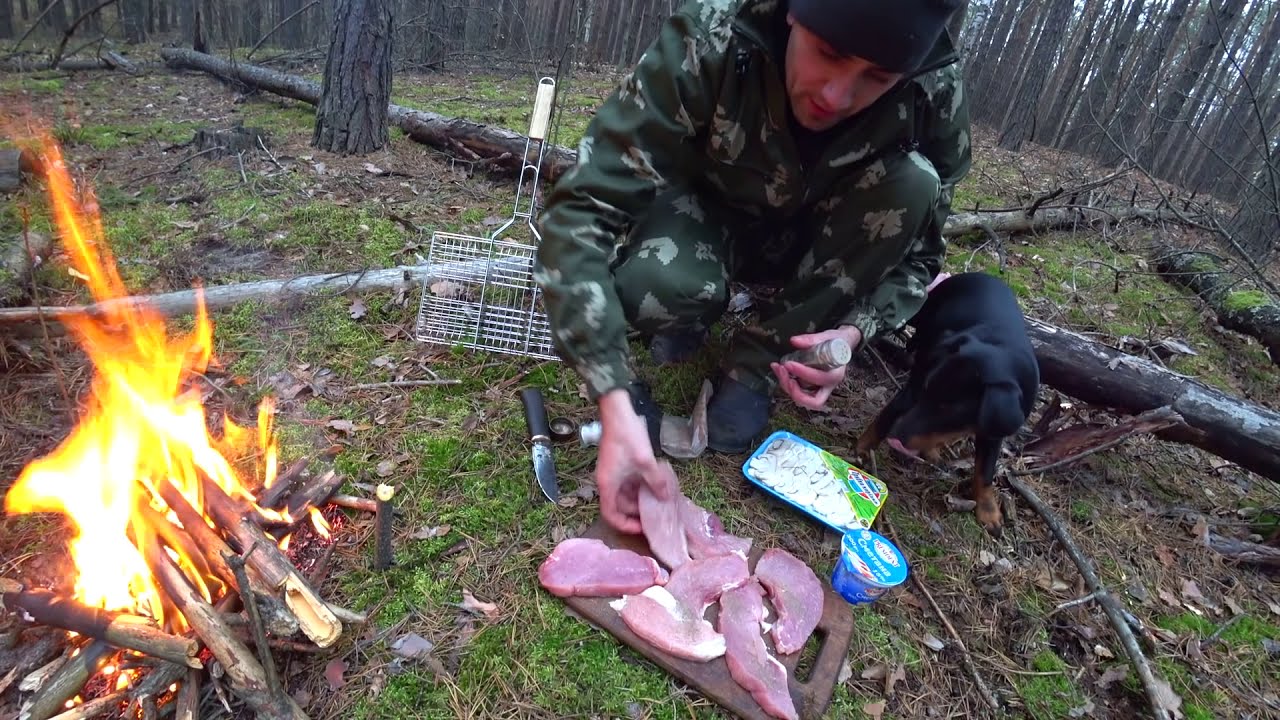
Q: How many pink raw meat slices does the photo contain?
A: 7